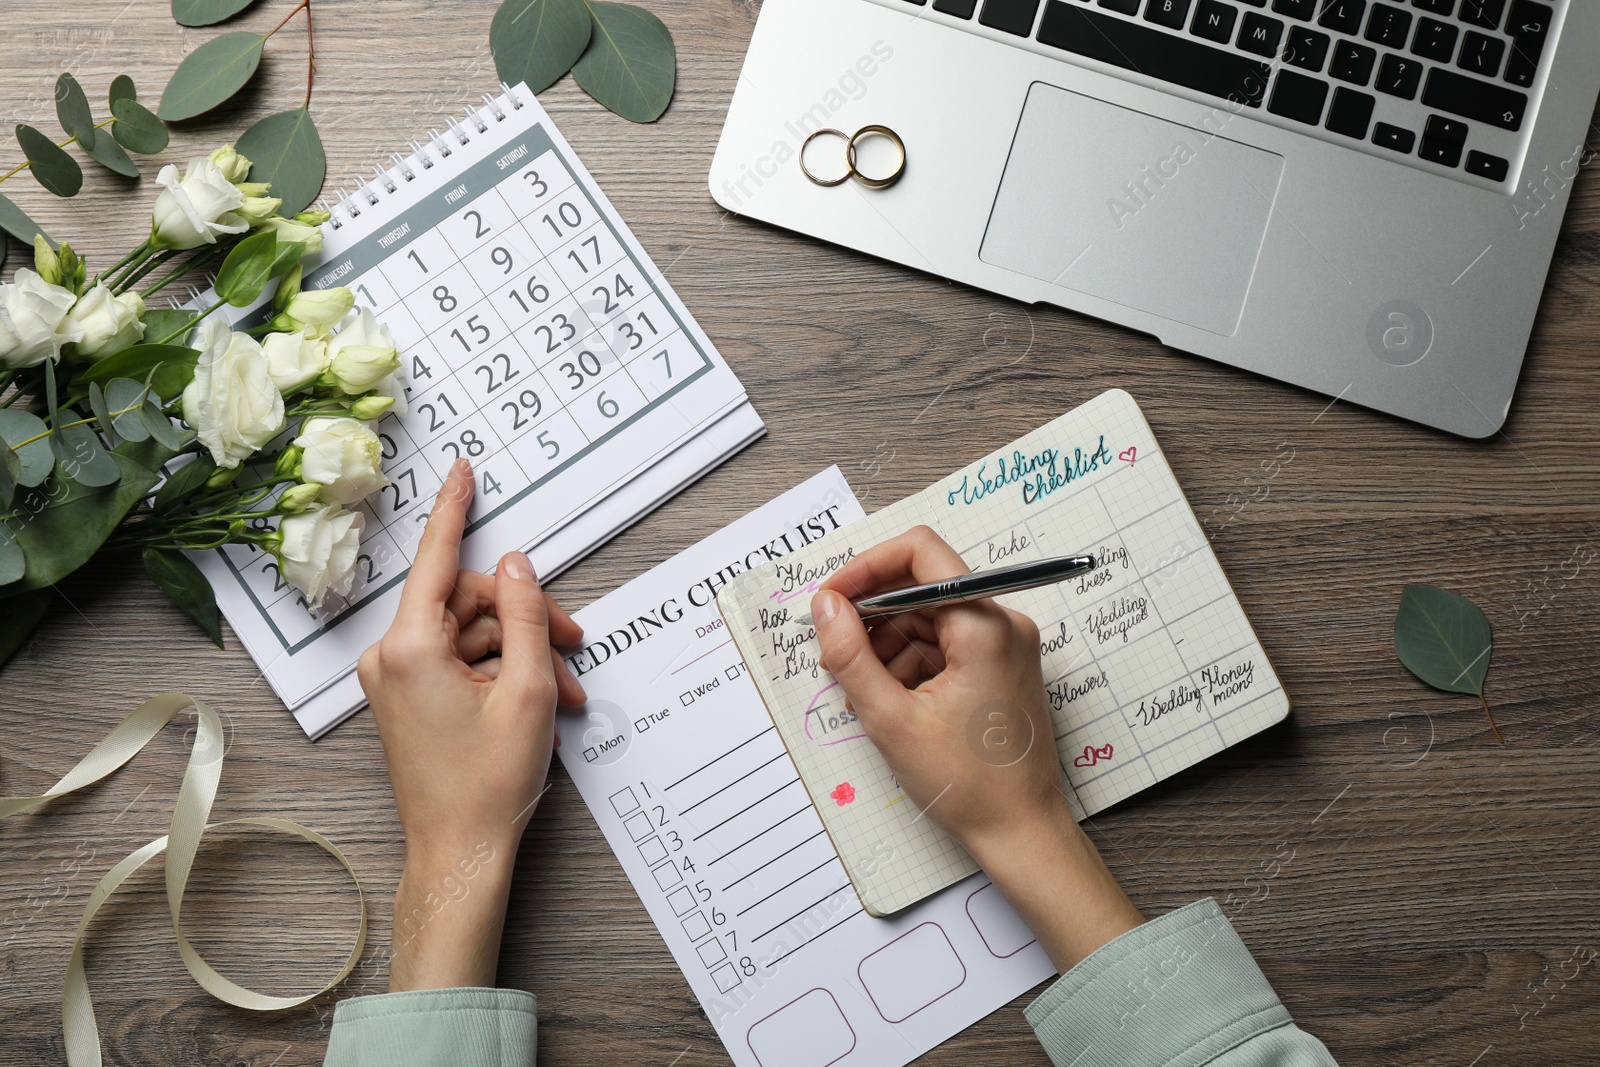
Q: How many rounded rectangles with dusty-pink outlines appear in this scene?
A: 3